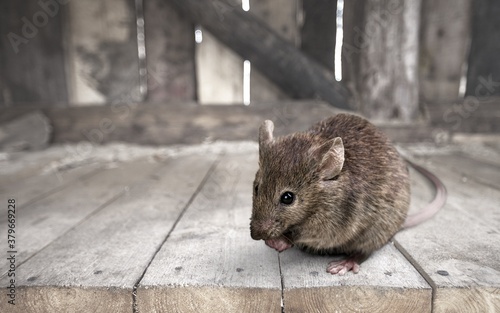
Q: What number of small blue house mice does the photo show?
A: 0